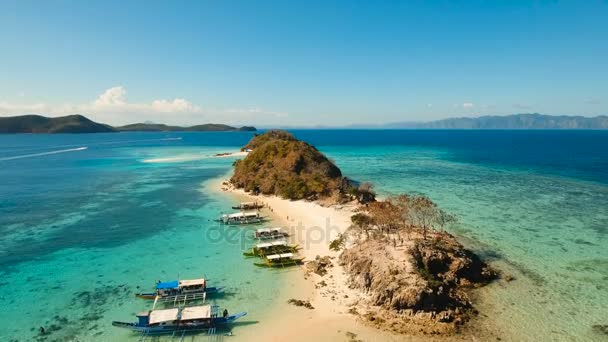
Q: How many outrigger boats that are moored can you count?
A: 7